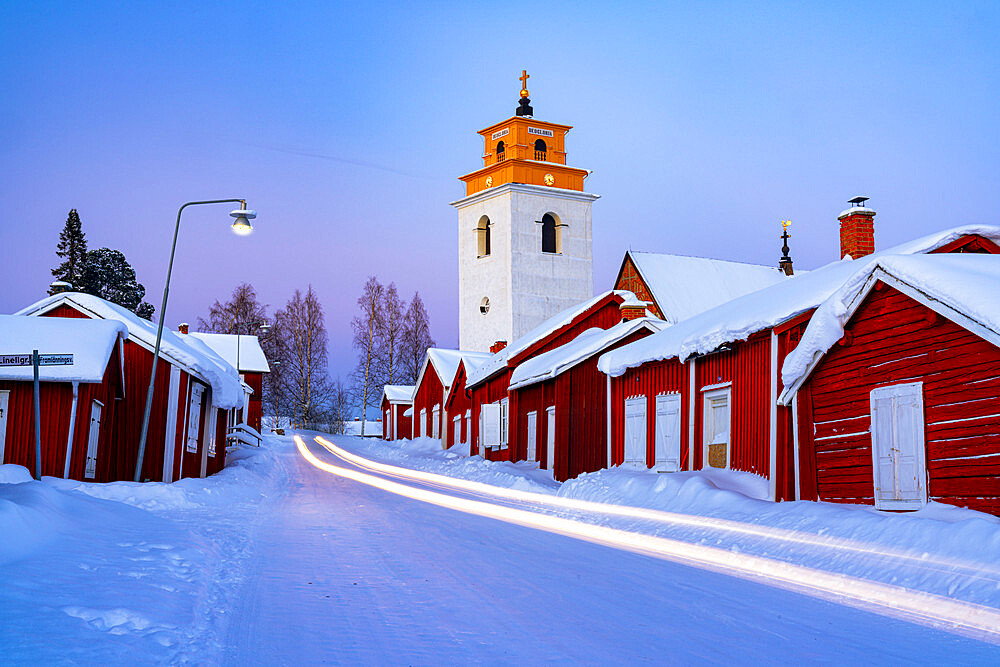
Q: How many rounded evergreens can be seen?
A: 1